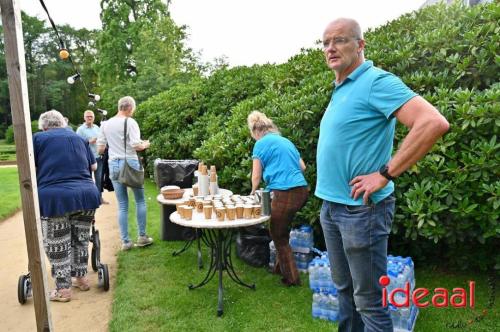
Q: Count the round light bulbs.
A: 5